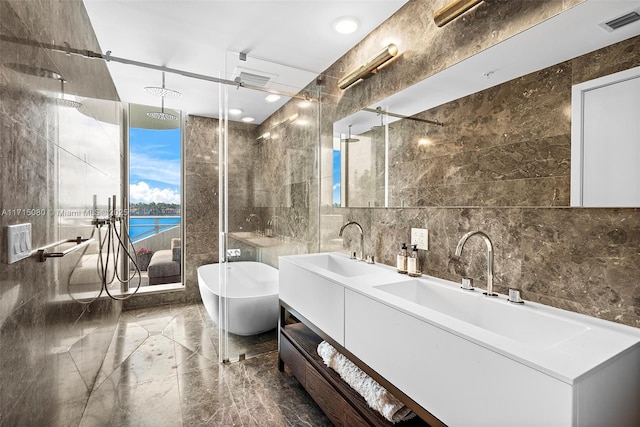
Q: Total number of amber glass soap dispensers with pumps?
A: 2